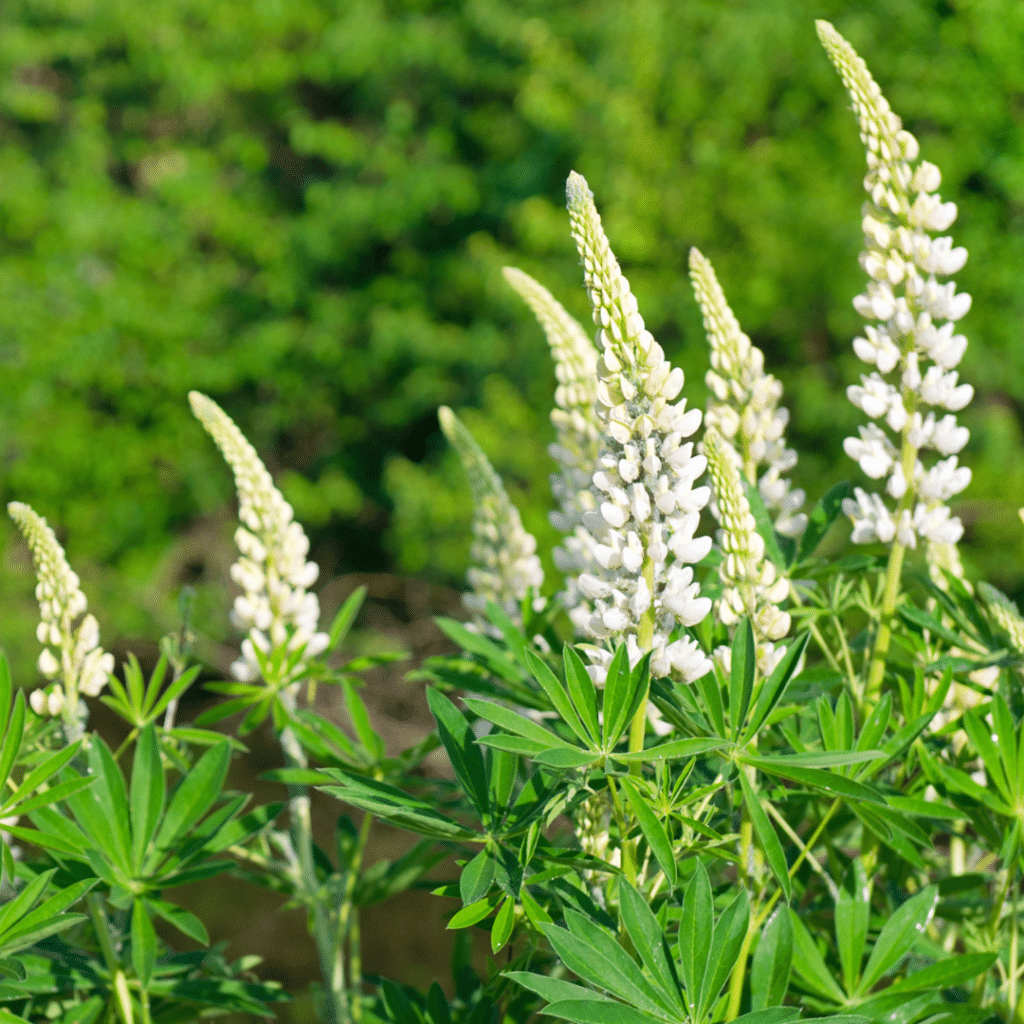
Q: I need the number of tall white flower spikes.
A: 8